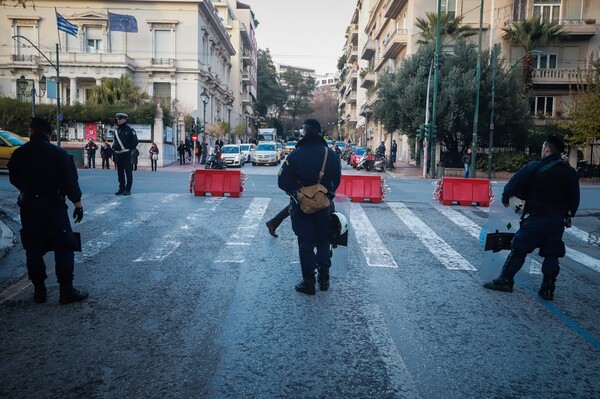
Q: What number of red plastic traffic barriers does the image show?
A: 3